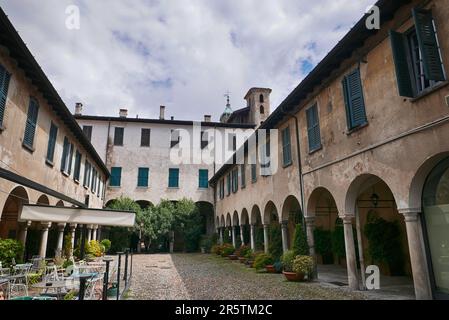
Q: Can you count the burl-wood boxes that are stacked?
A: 0